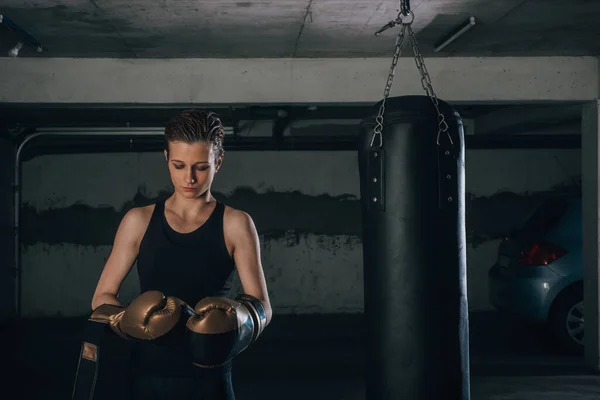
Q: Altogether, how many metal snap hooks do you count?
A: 1